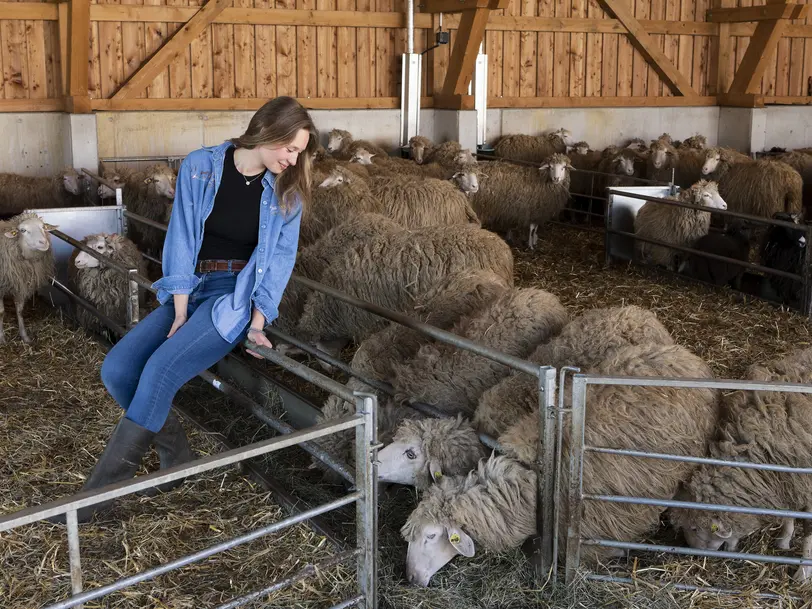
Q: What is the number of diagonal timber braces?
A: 4